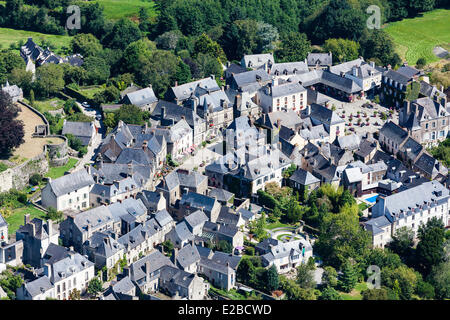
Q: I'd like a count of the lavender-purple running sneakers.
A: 0